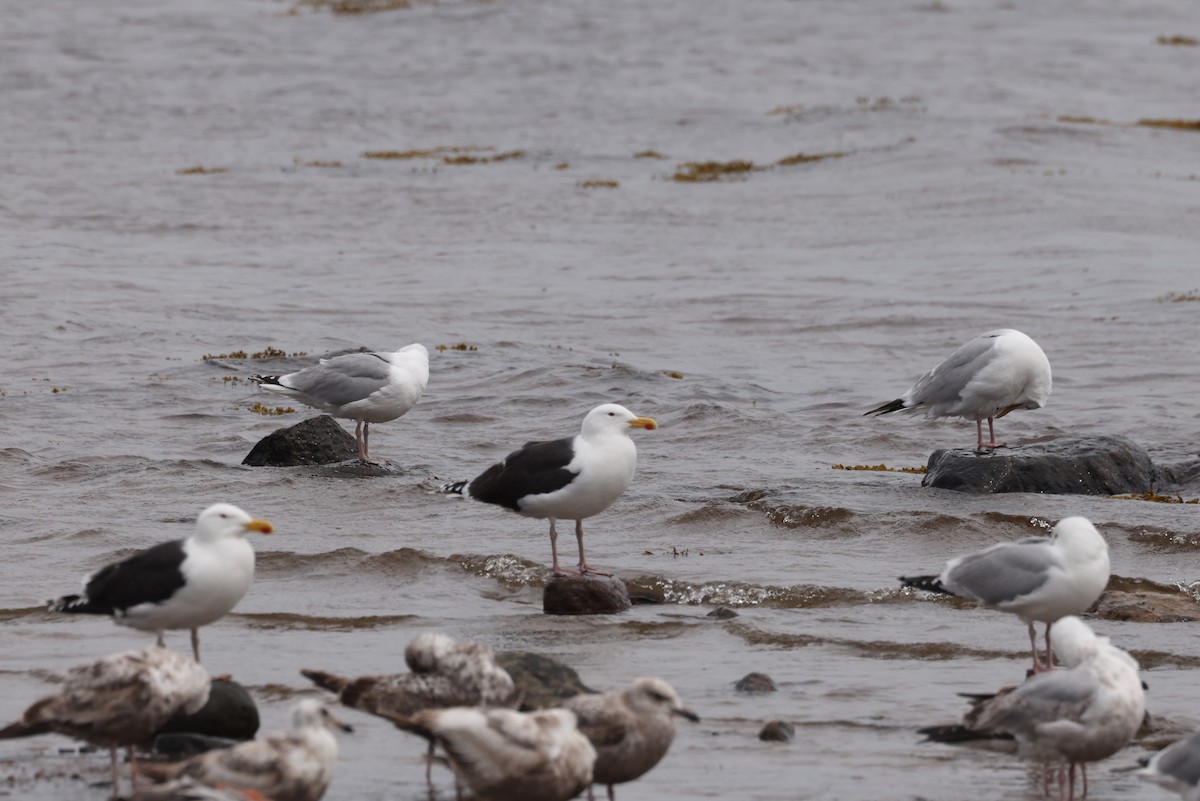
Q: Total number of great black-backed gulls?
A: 2